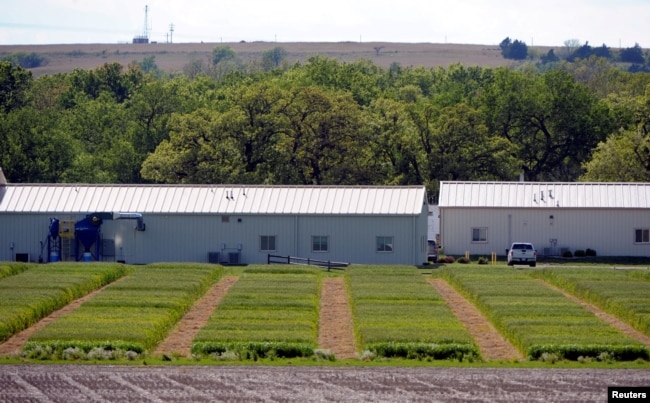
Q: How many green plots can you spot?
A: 6